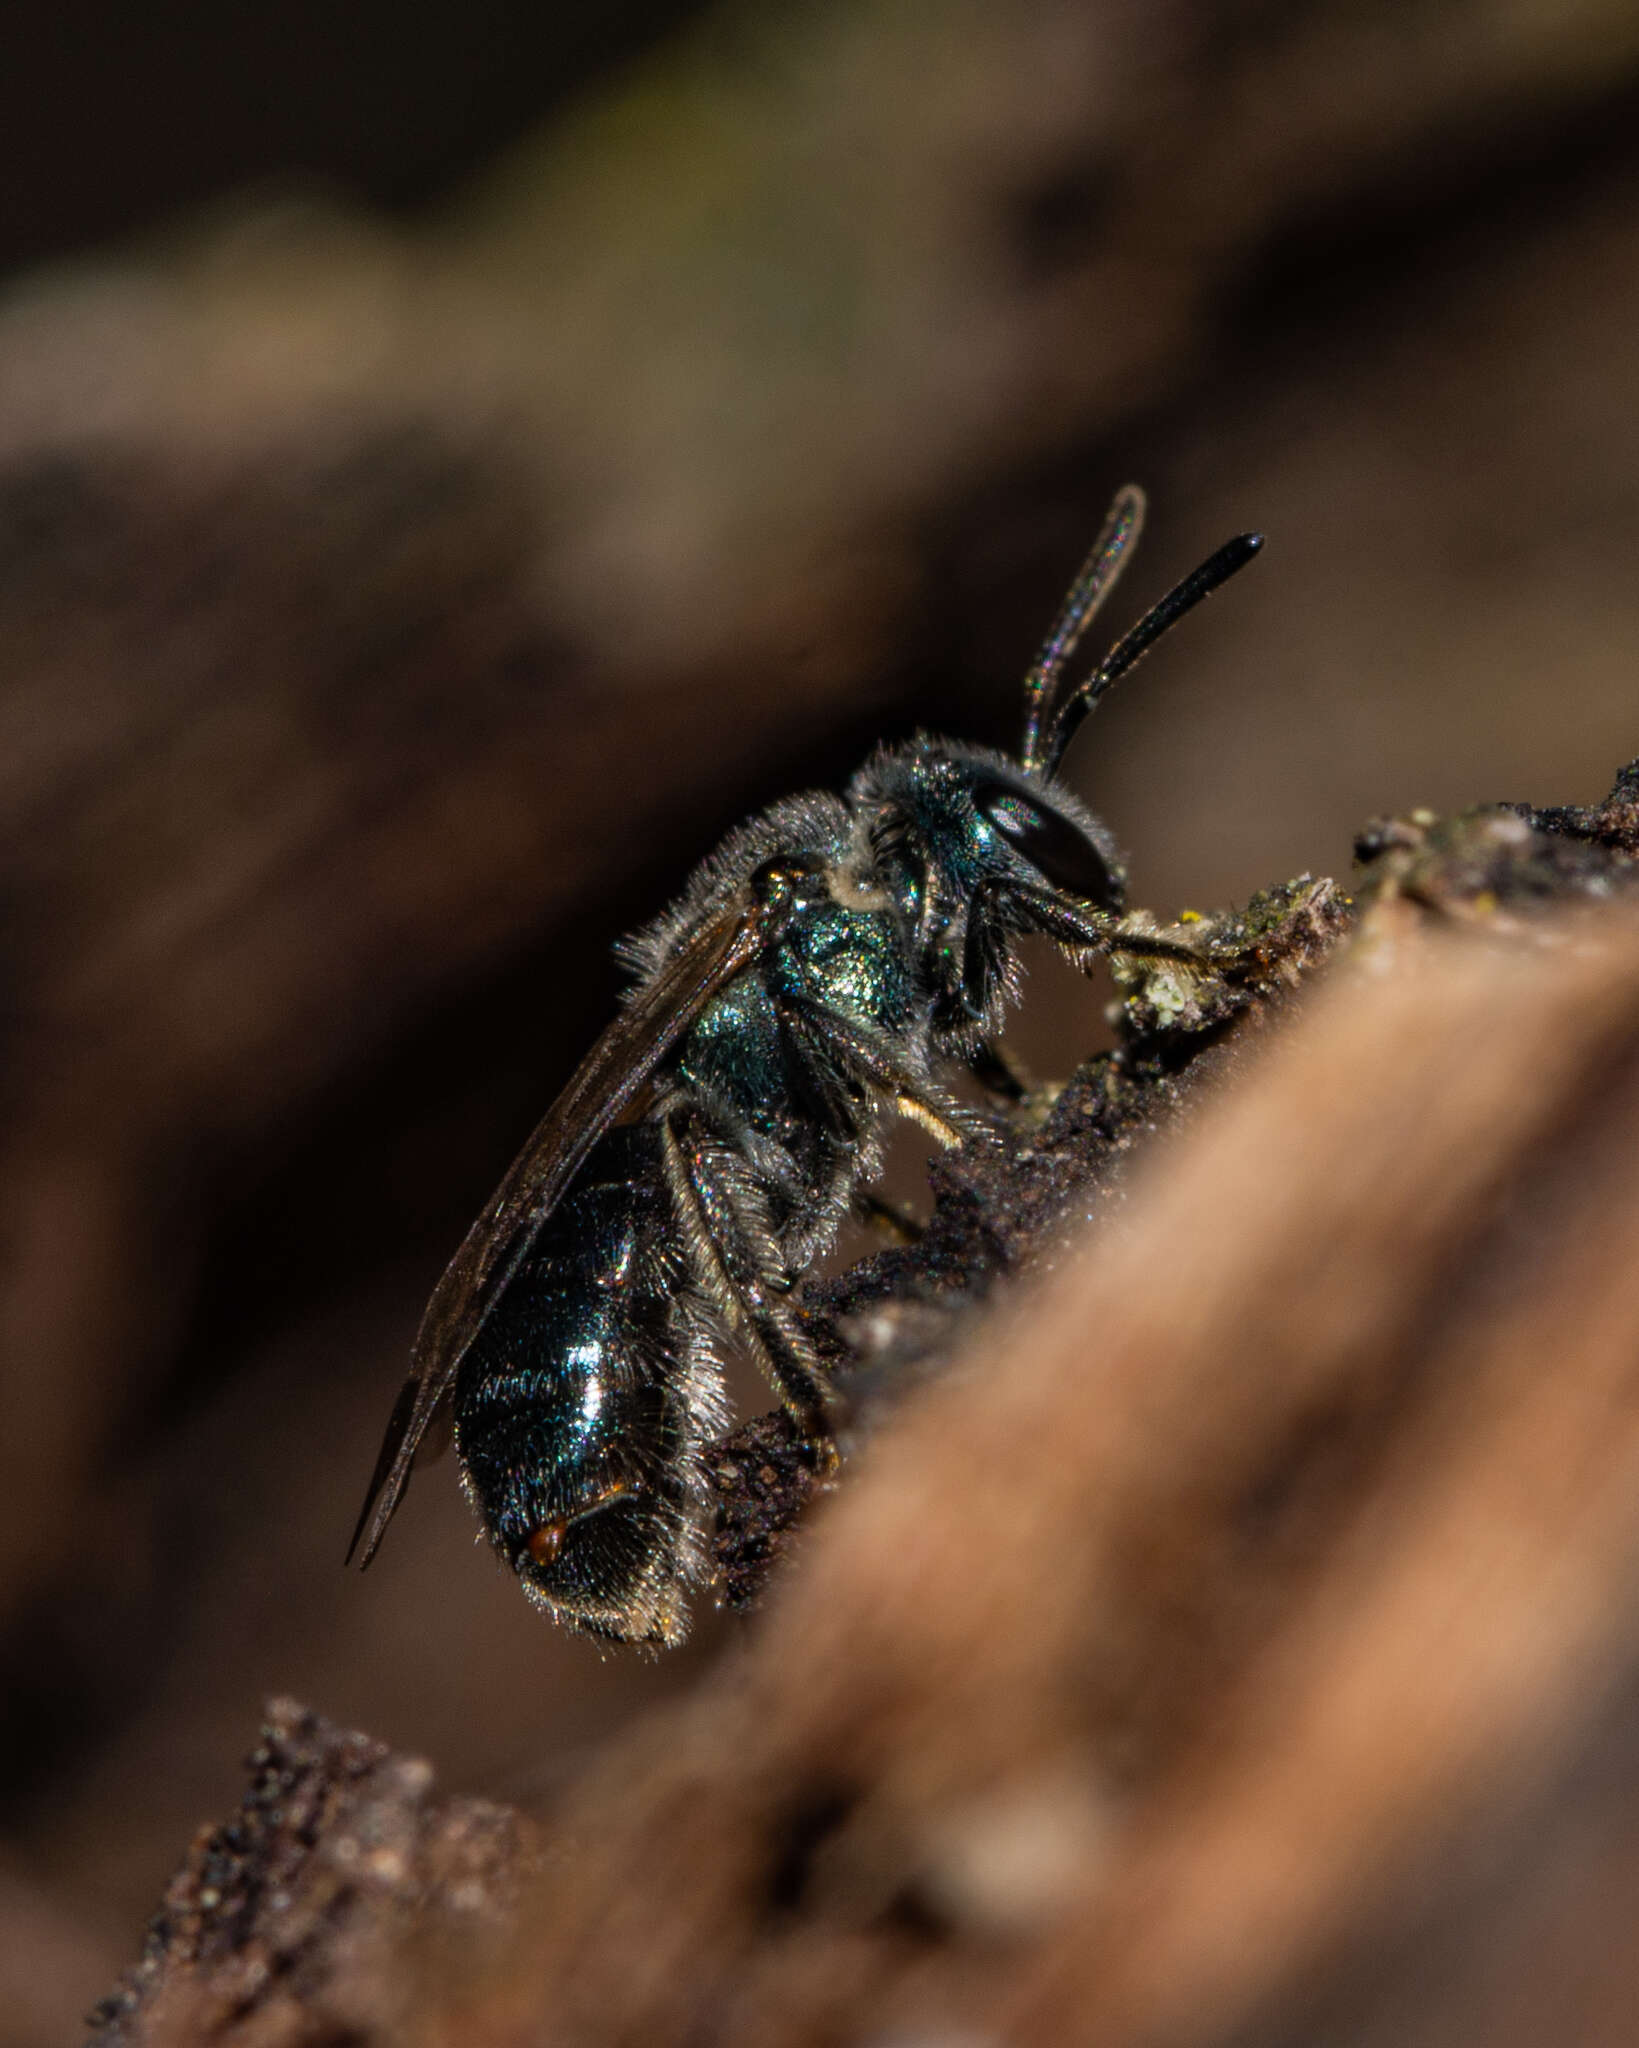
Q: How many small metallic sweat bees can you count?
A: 1